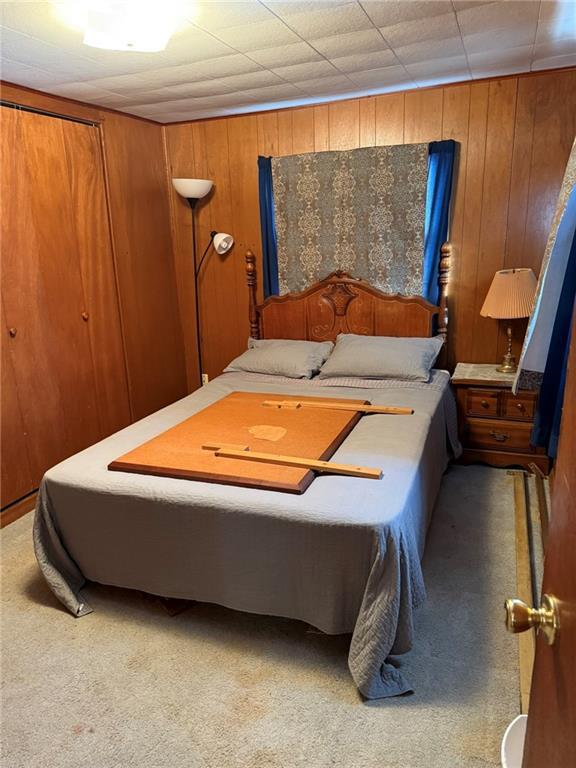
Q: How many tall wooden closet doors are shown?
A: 2